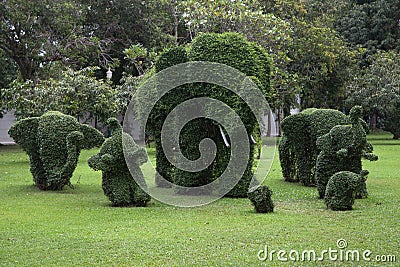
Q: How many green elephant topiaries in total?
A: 7